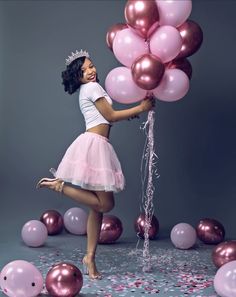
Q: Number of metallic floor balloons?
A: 6